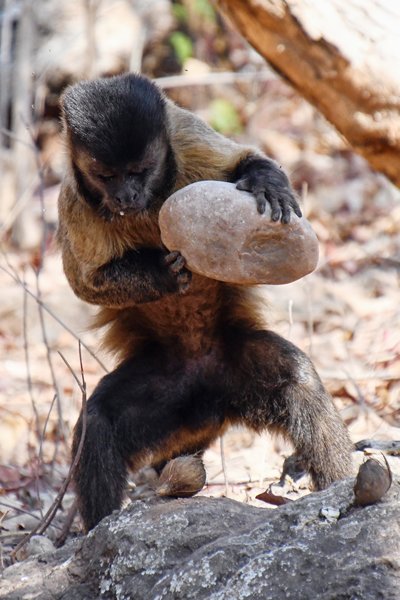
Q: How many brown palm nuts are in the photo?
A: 2